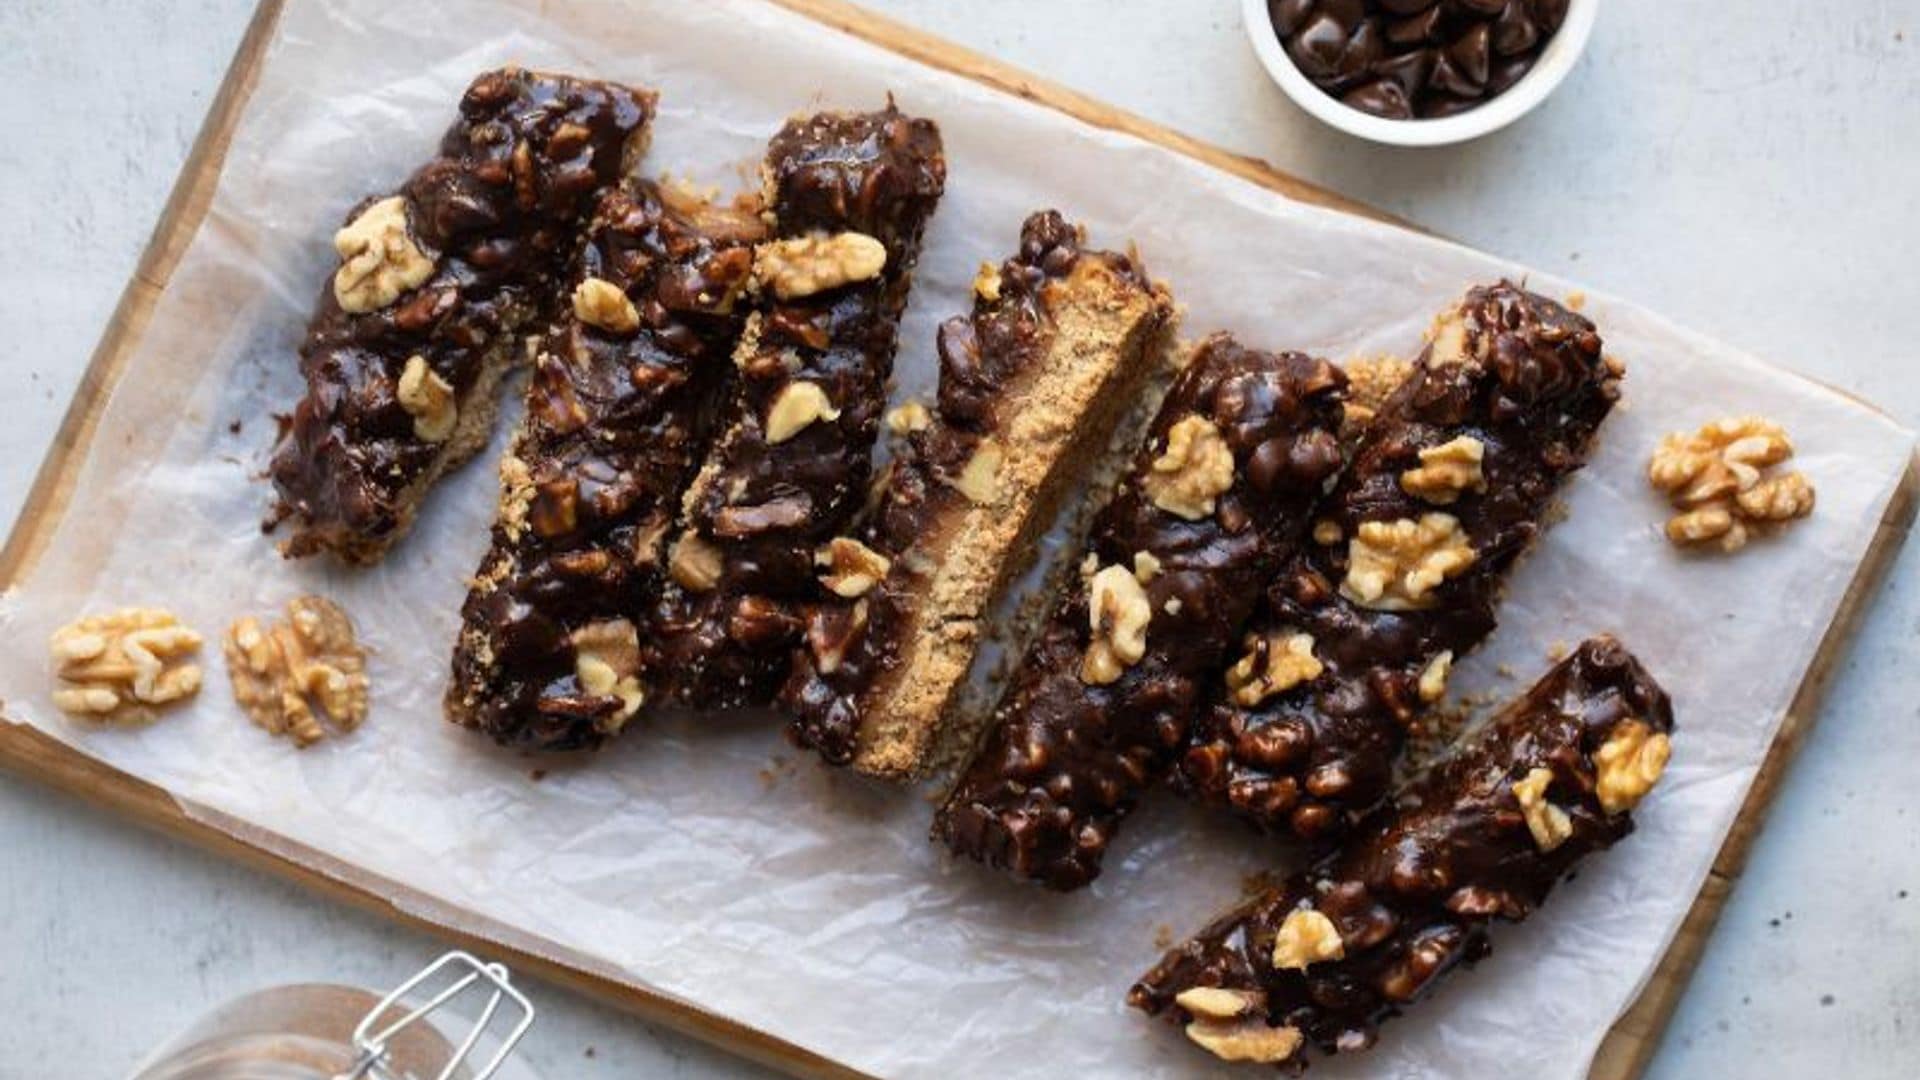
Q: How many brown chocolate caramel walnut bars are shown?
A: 7